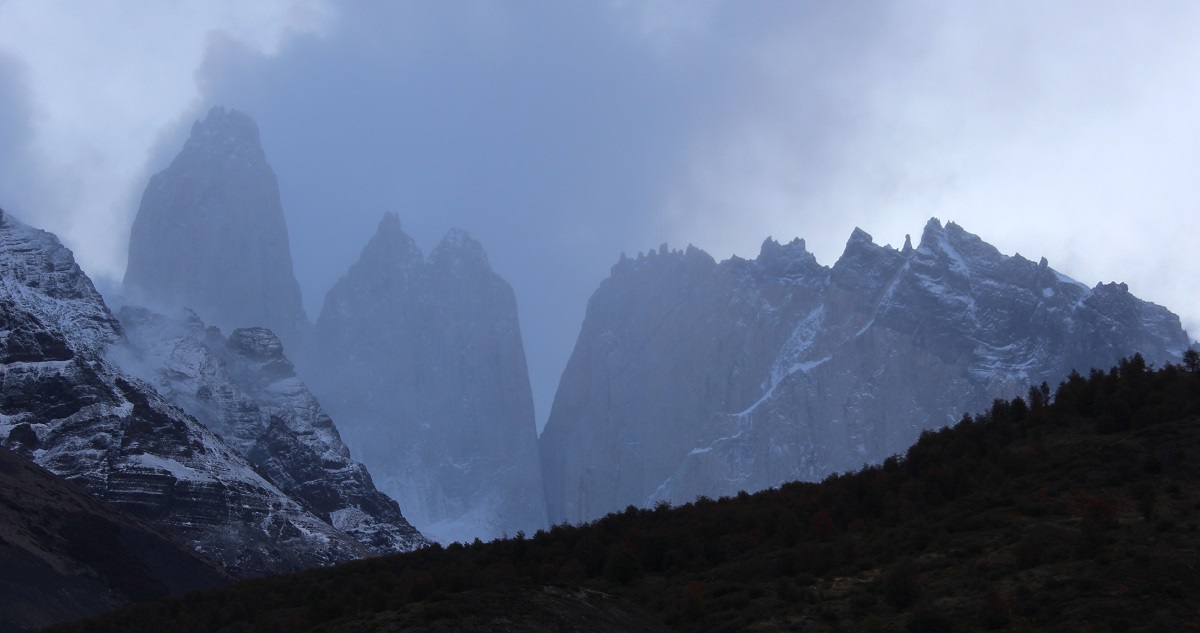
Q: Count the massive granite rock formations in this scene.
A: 3